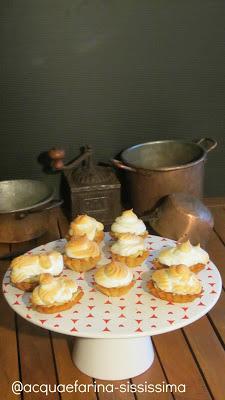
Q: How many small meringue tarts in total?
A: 9